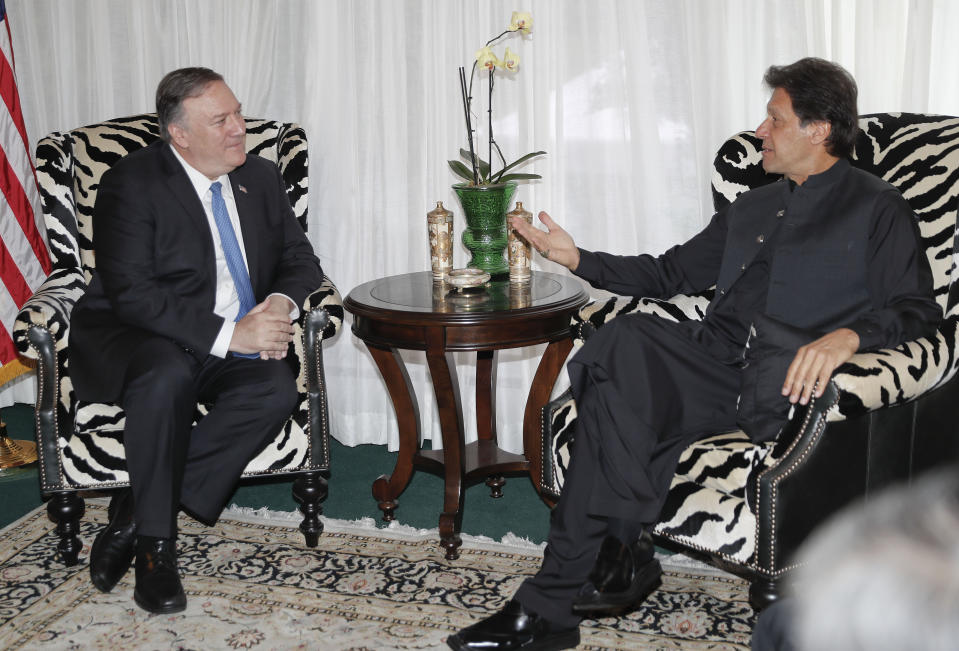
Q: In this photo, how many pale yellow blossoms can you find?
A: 3